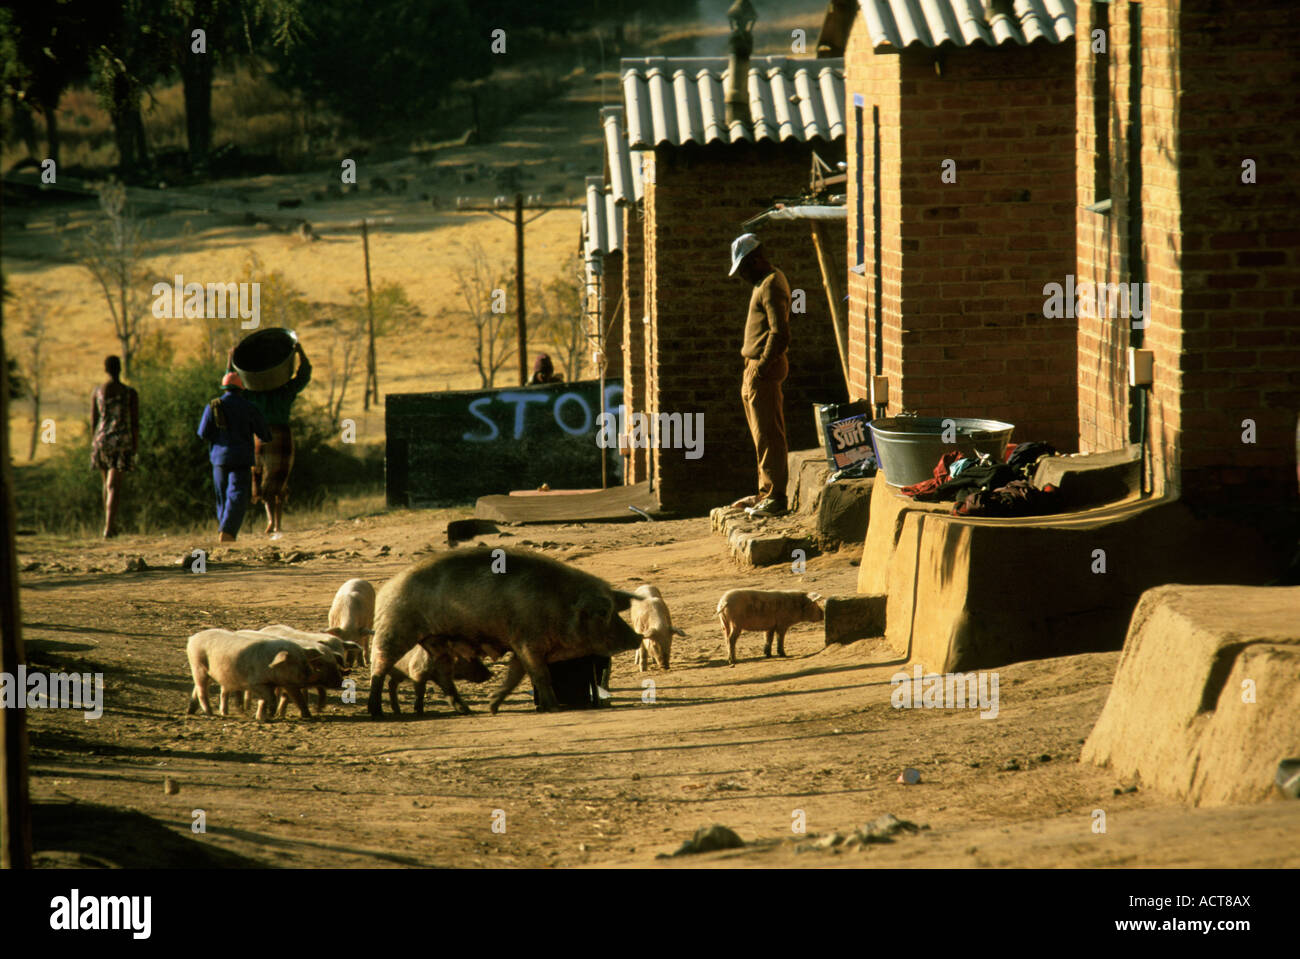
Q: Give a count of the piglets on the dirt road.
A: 7